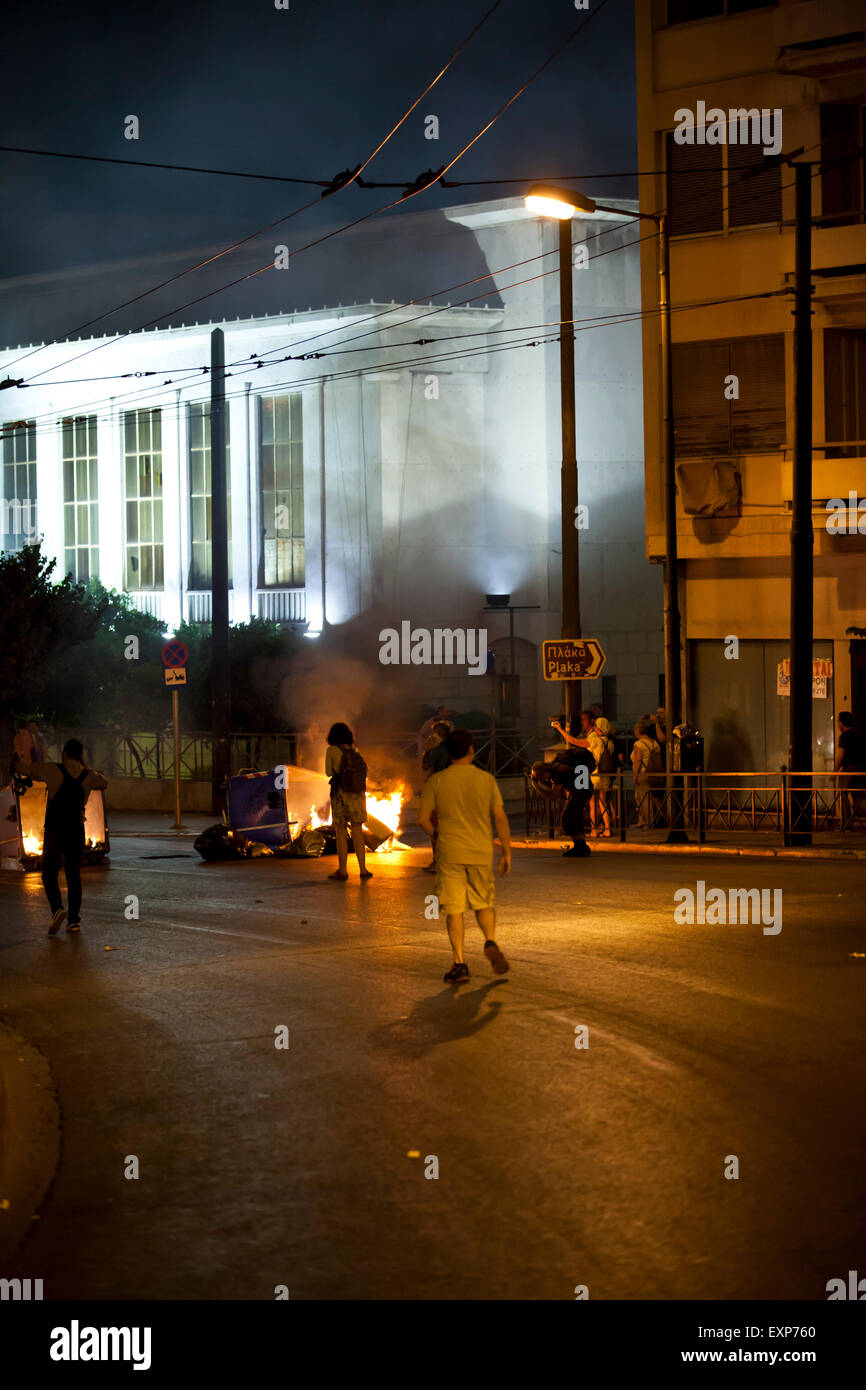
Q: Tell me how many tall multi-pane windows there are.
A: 5